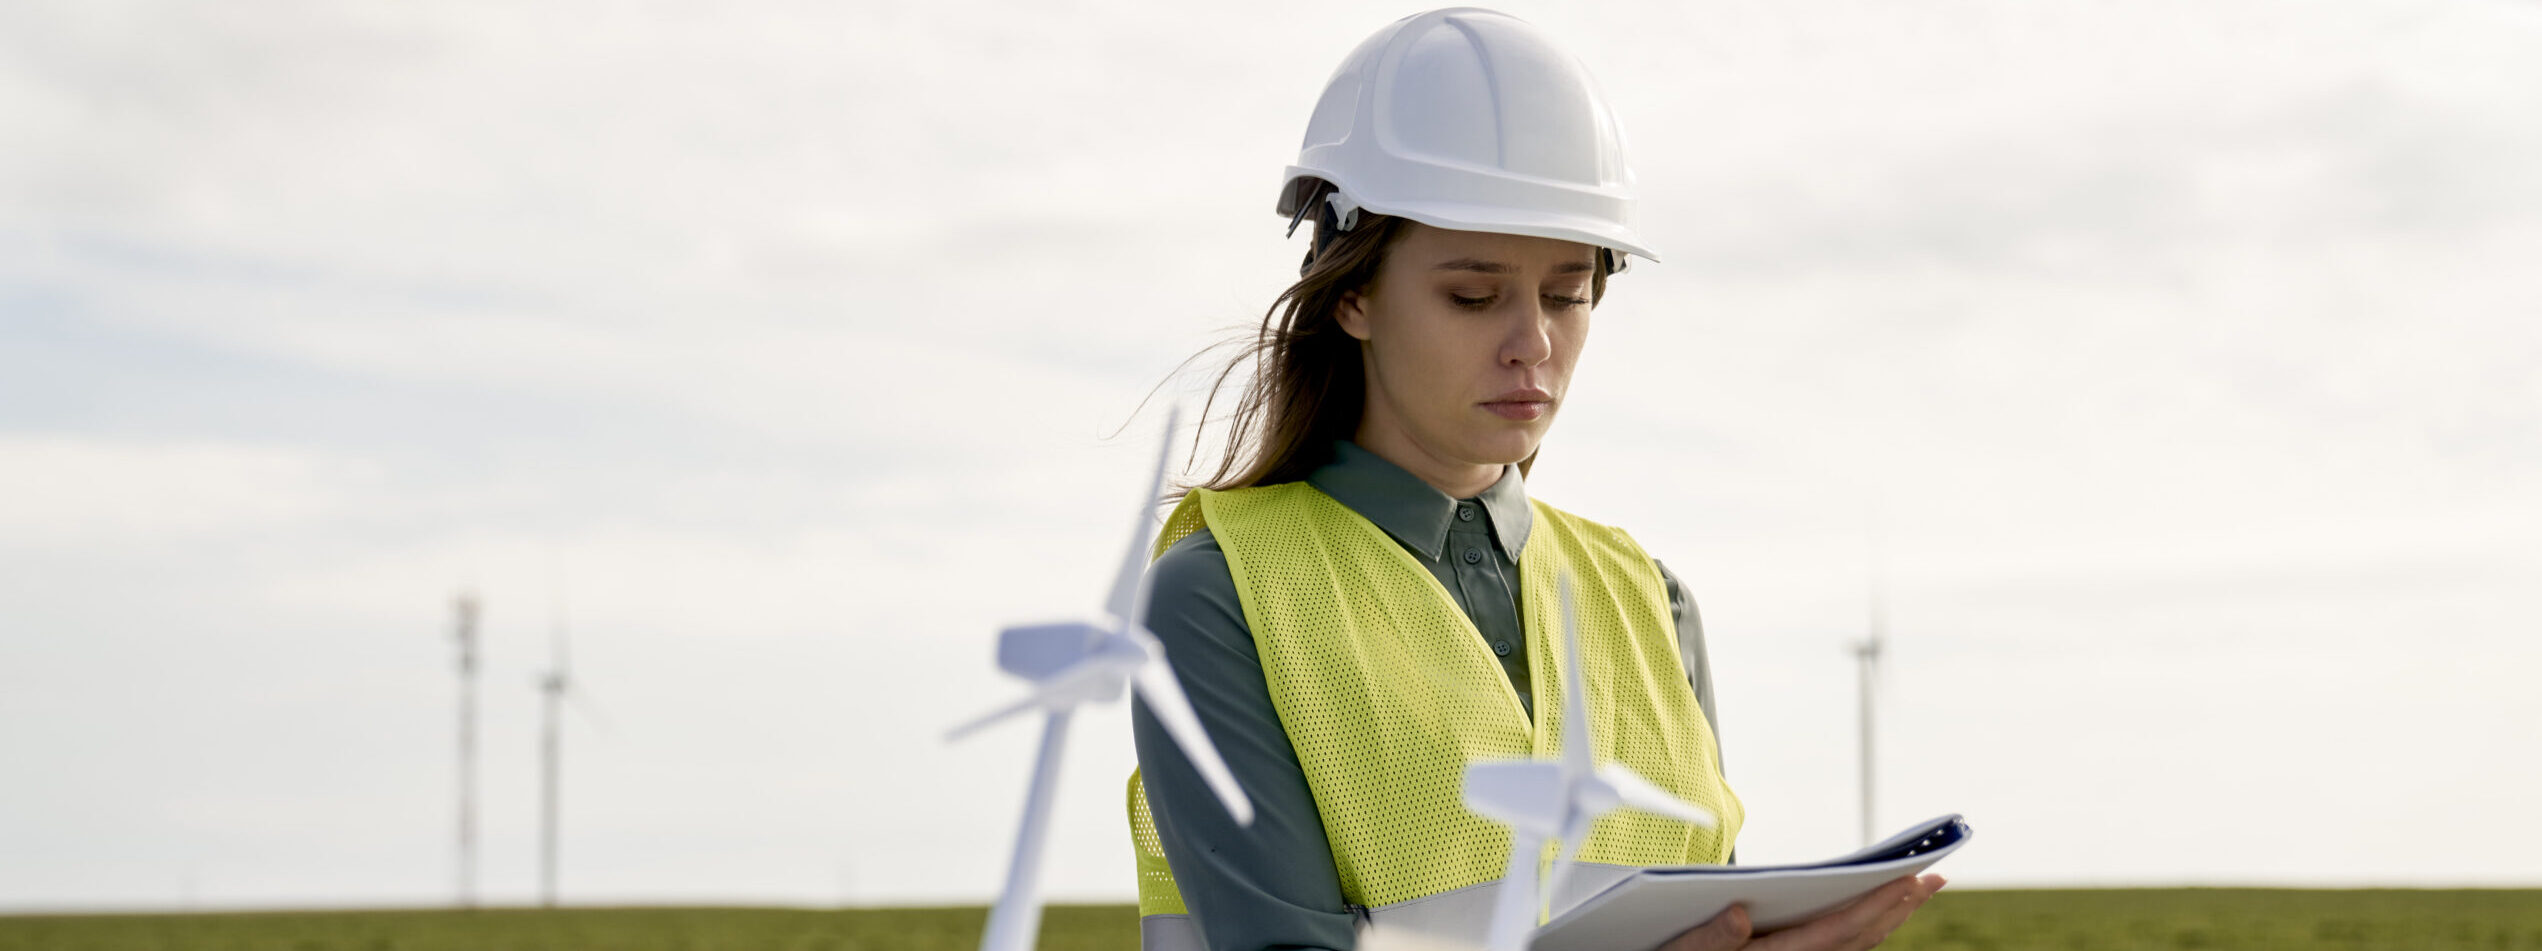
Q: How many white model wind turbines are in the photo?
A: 2